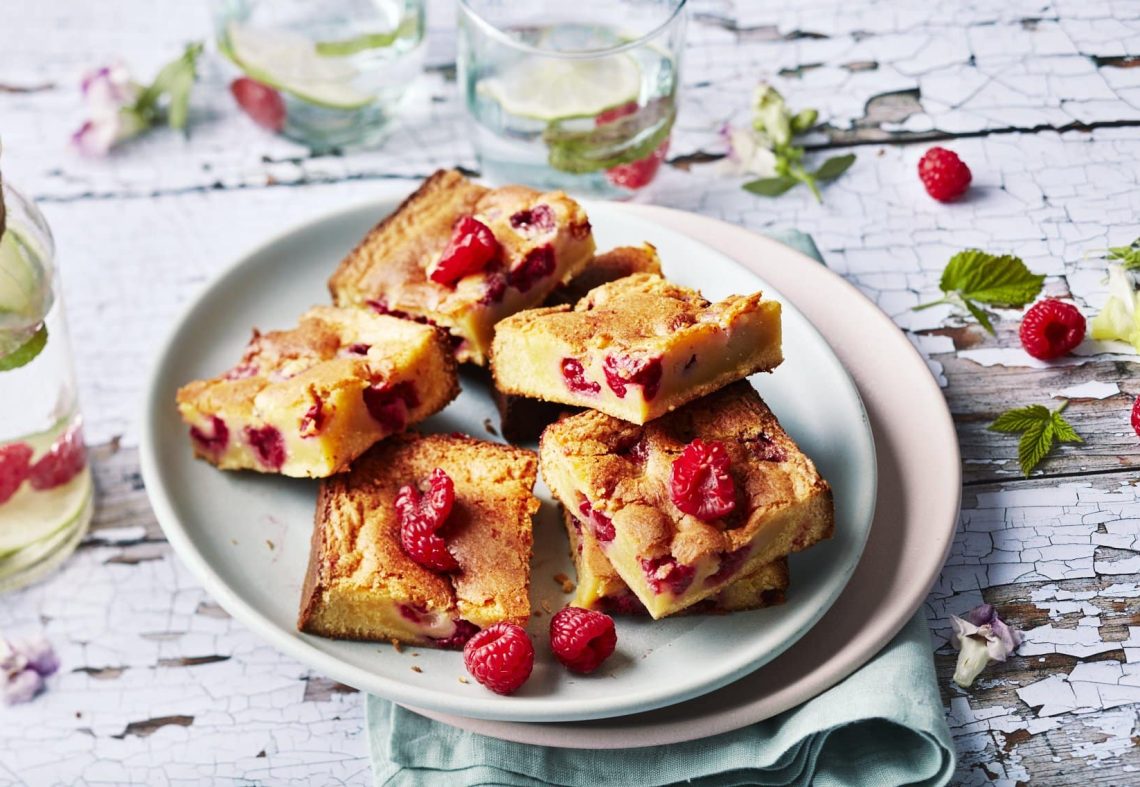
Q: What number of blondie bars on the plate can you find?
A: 7